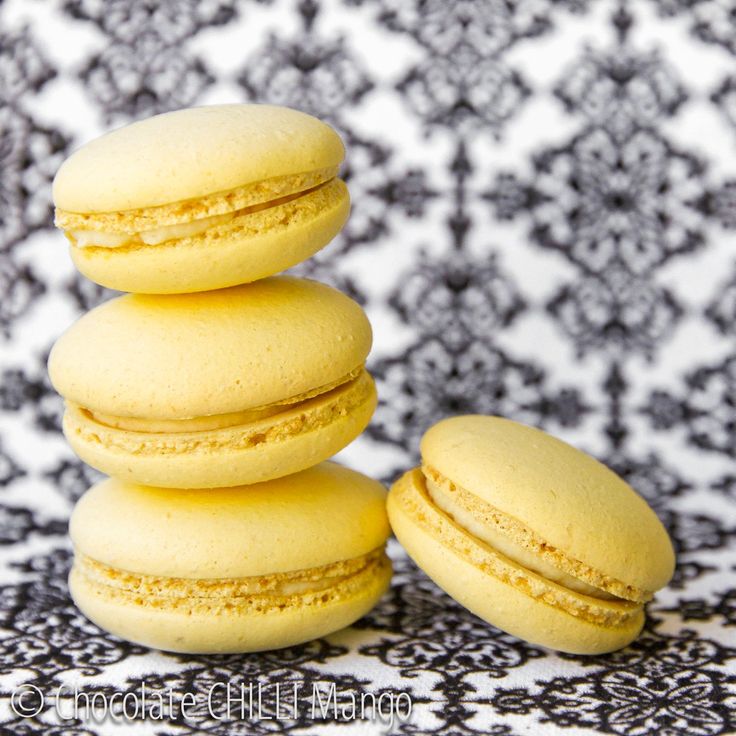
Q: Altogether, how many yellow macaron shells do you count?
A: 8